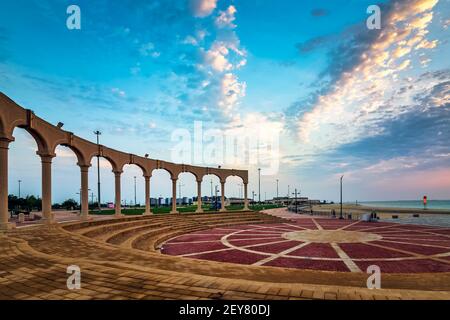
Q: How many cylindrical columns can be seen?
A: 9